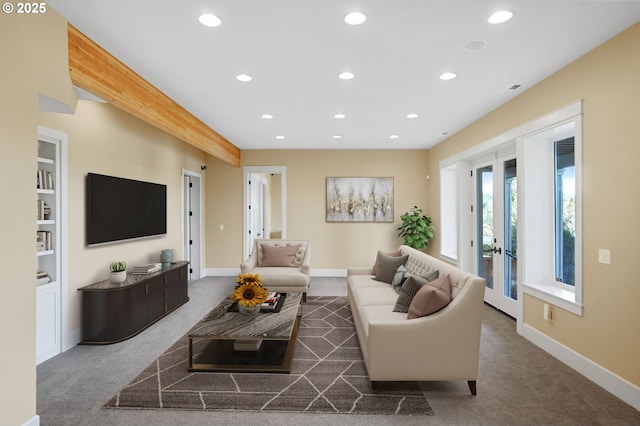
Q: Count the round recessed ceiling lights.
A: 12